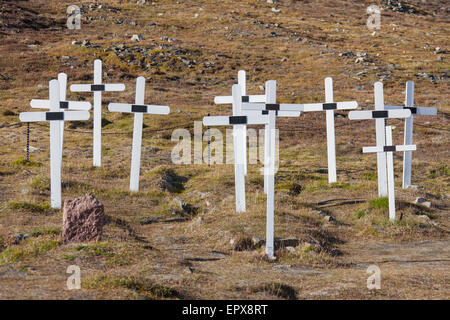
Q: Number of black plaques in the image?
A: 12